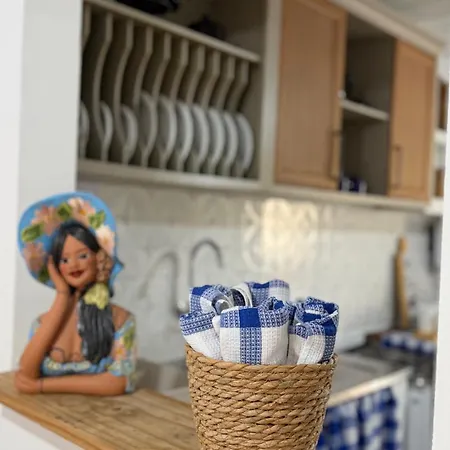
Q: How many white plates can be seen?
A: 10